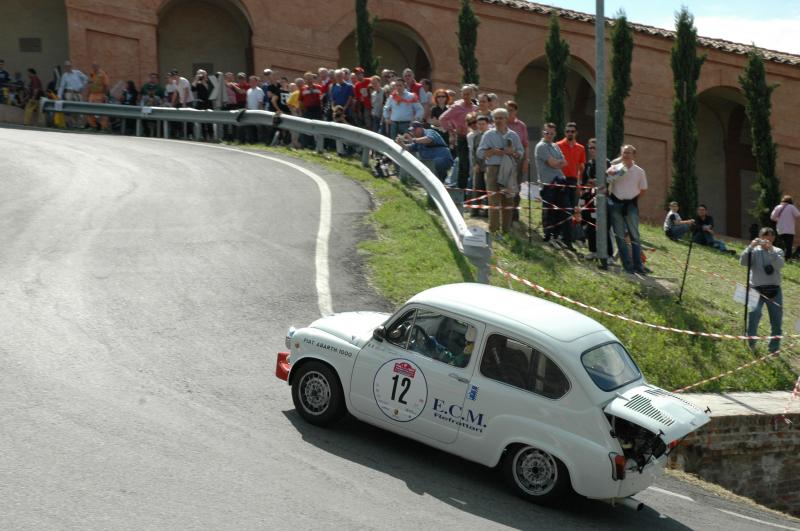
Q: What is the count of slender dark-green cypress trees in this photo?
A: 6